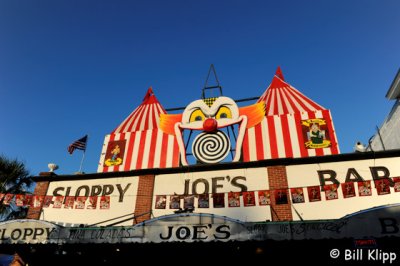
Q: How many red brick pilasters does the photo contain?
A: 3